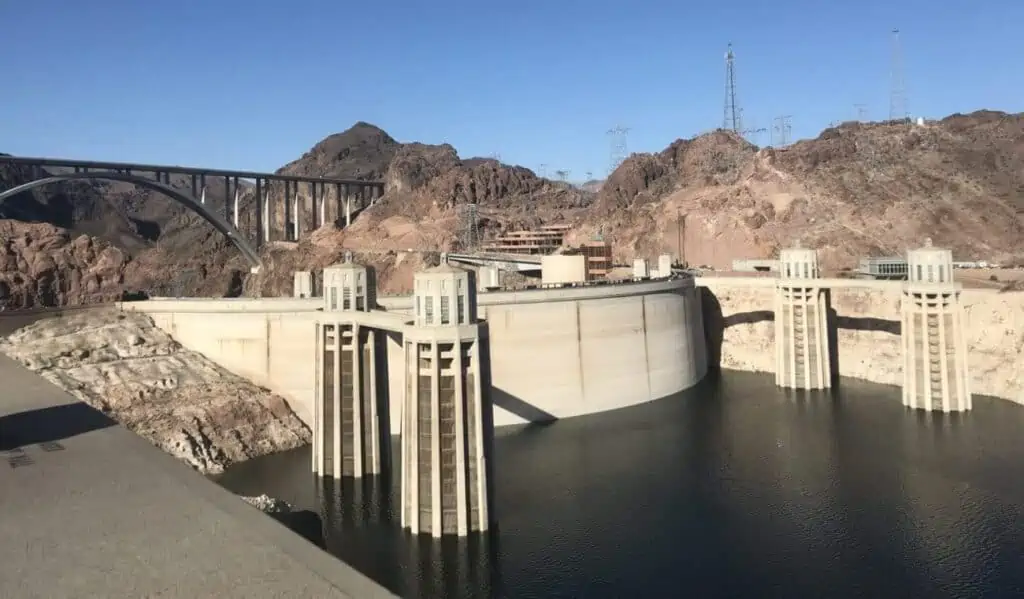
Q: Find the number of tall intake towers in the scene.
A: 4